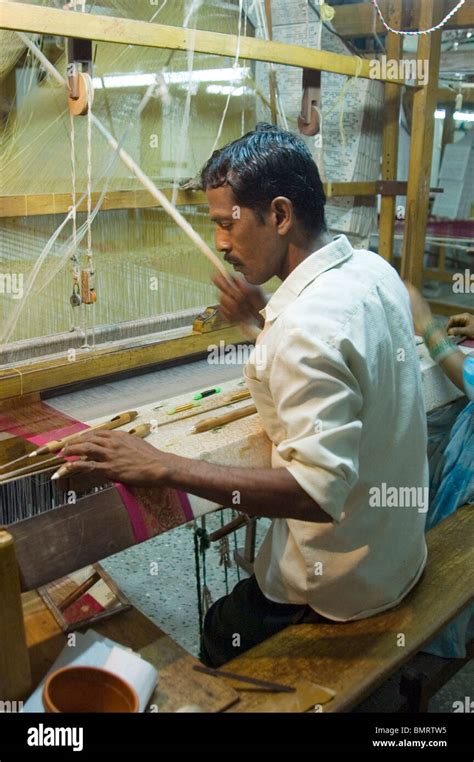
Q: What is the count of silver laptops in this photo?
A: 0